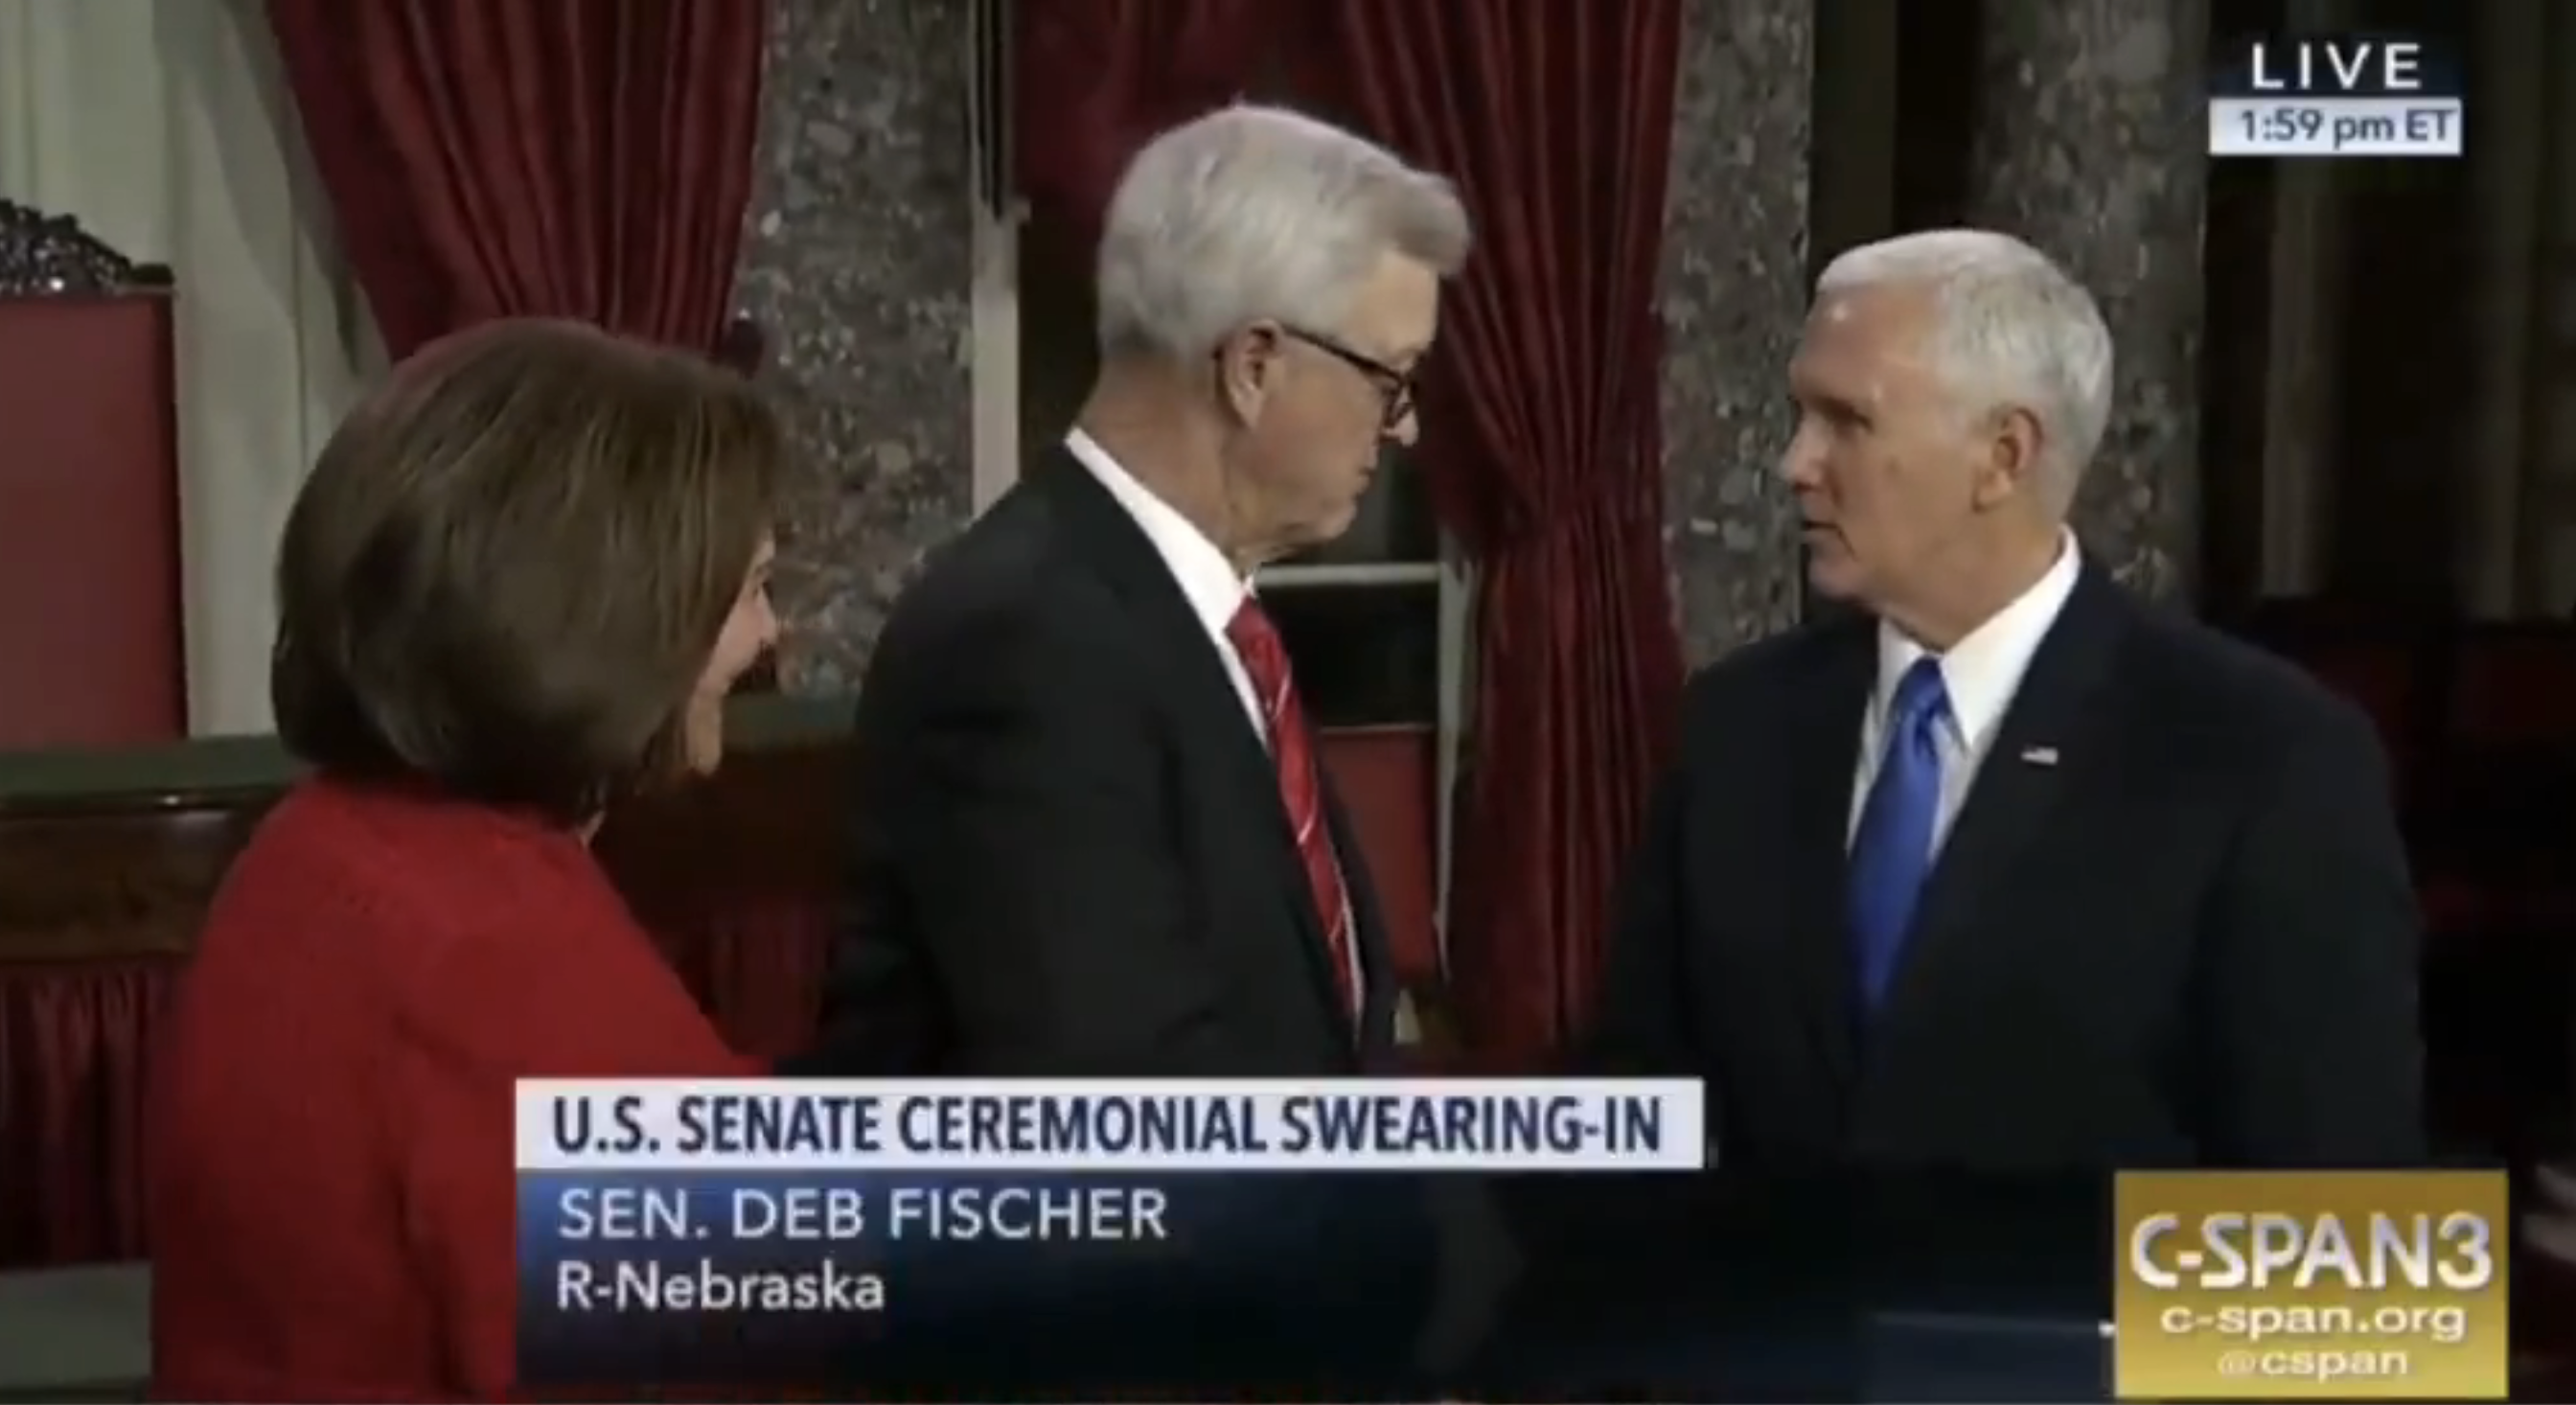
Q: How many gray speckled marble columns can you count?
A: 3